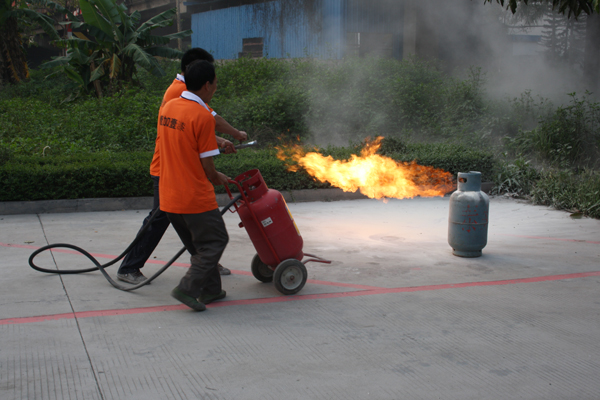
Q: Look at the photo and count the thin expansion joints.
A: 1